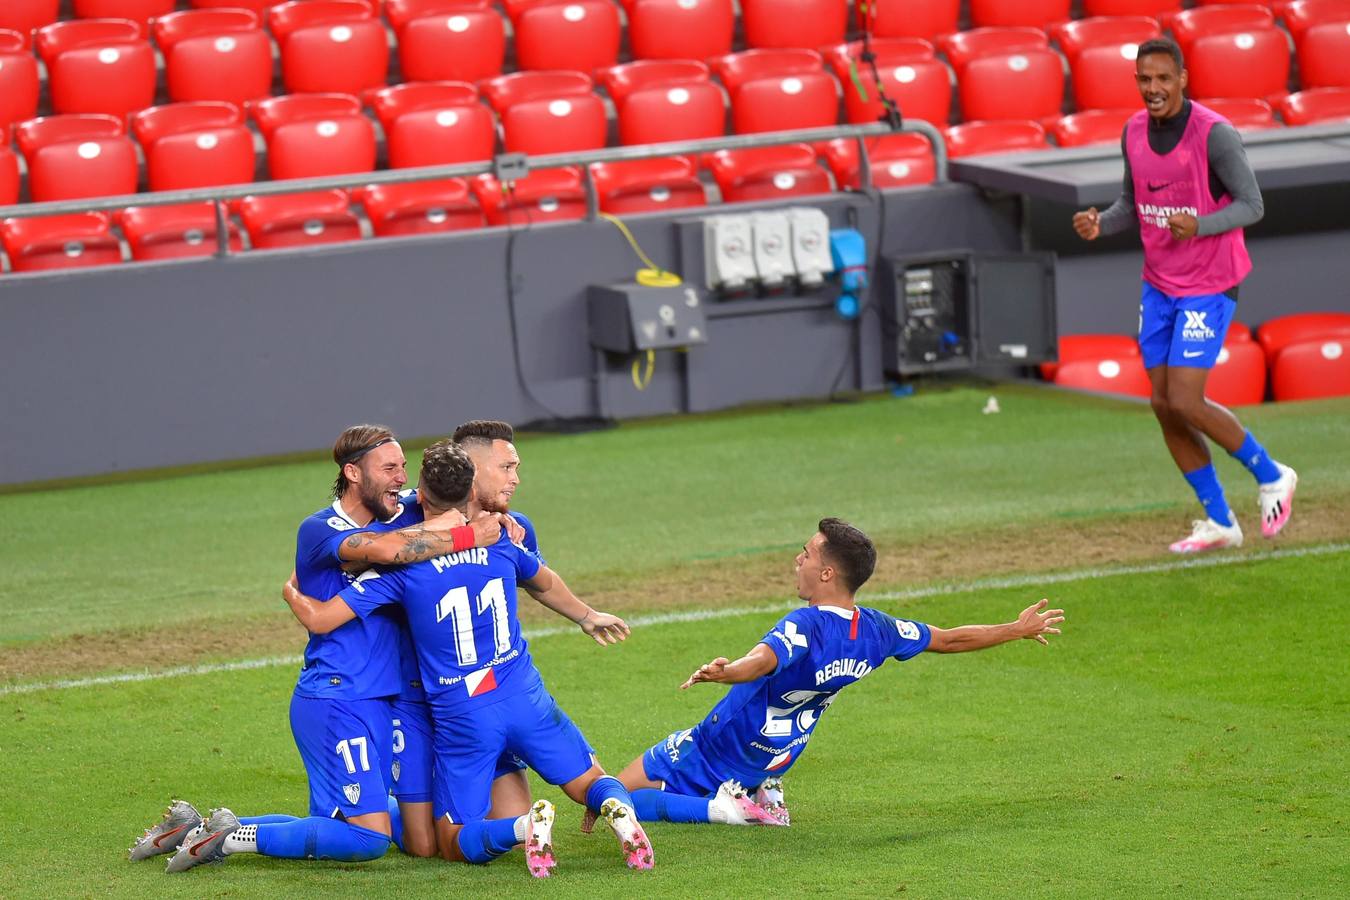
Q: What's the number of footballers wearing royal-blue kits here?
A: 4